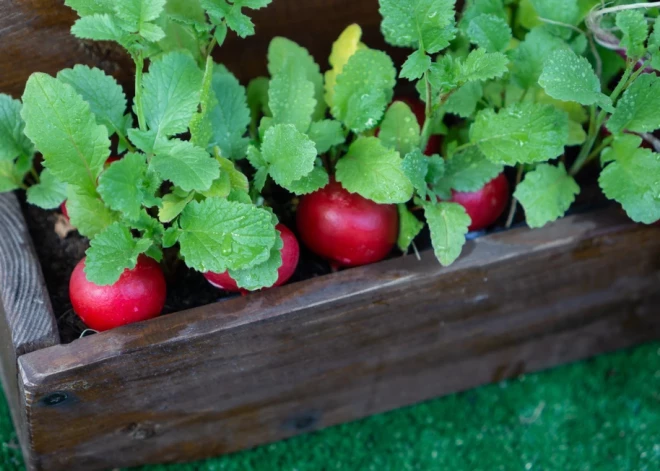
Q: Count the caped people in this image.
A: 0